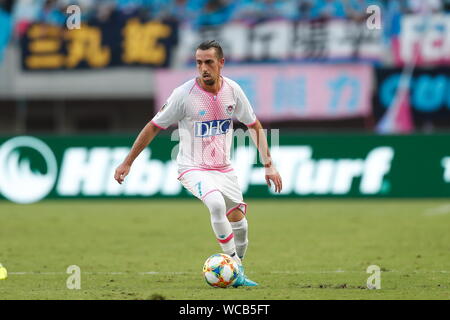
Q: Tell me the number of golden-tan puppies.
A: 0